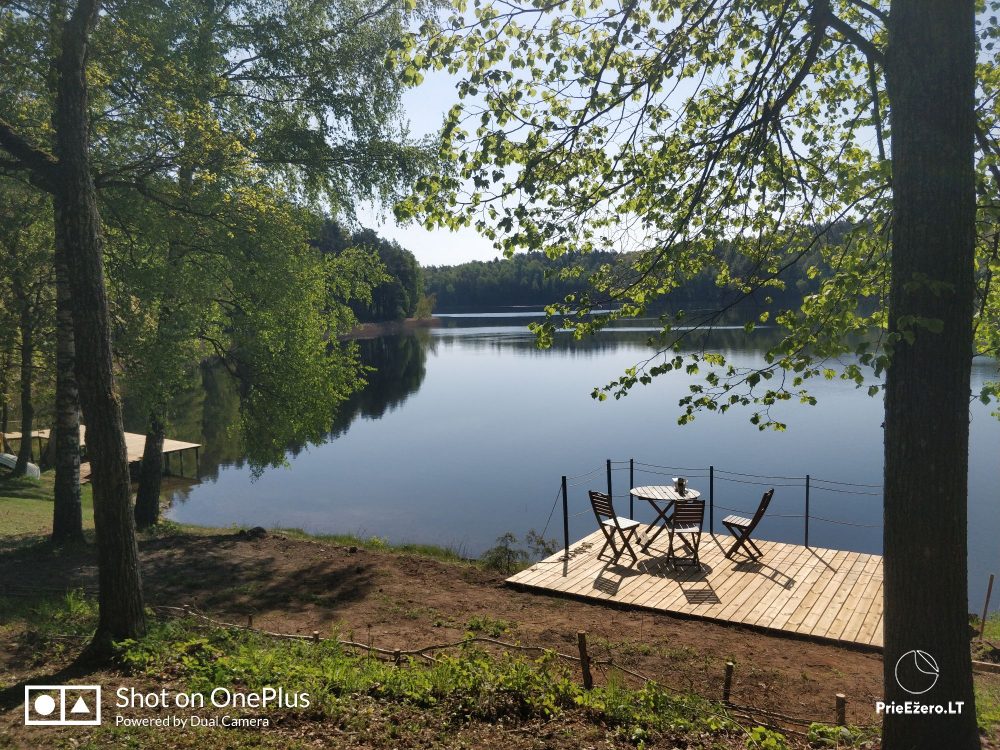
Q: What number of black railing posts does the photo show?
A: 5